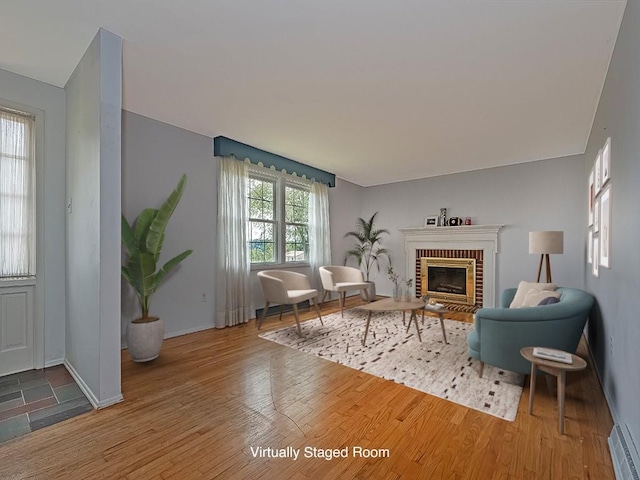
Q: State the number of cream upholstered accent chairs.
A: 2